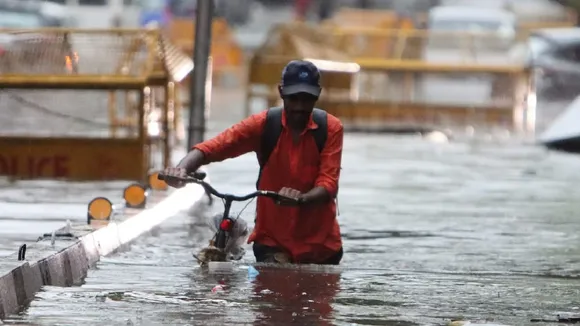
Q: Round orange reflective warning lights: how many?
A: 3